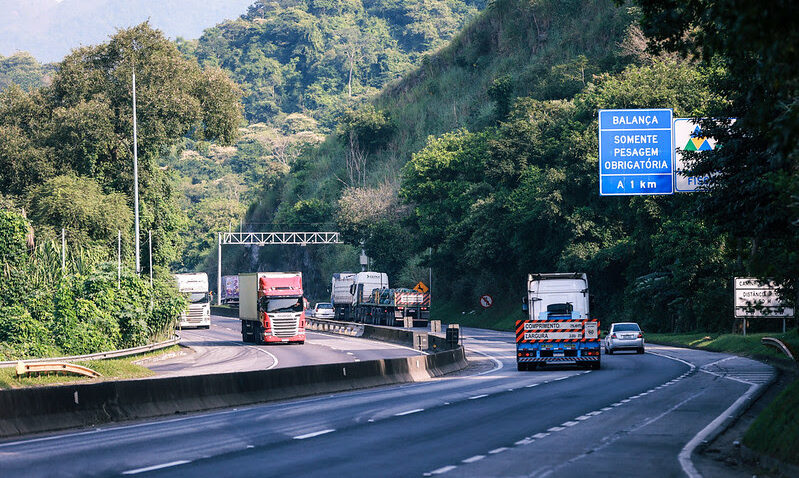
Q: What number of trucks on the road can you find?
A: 6